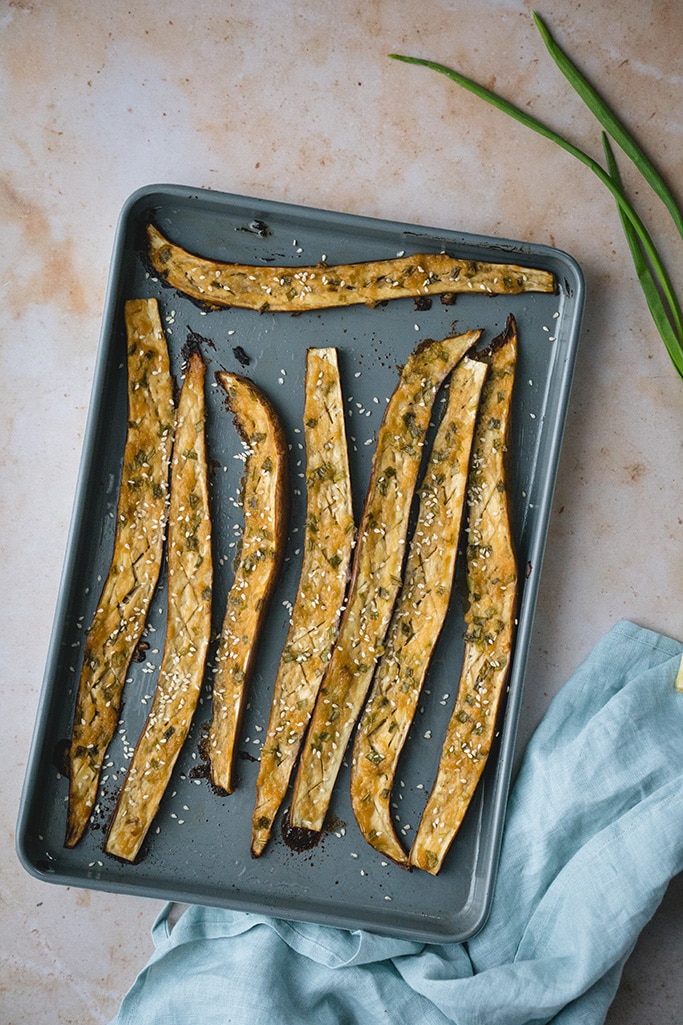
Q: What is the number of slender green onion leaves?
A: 3